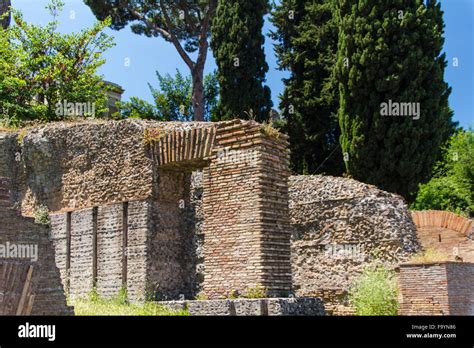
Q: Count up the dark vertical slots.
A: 3